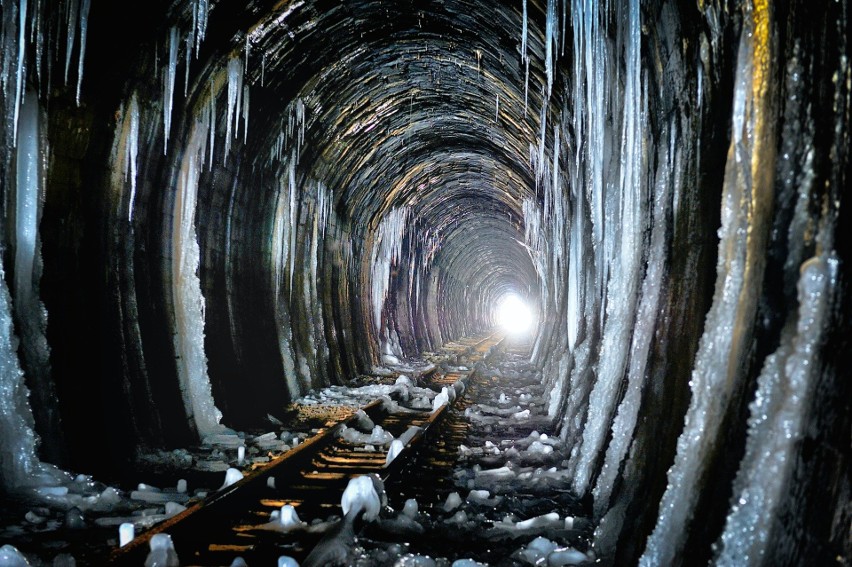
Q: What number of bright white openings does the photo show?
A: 1